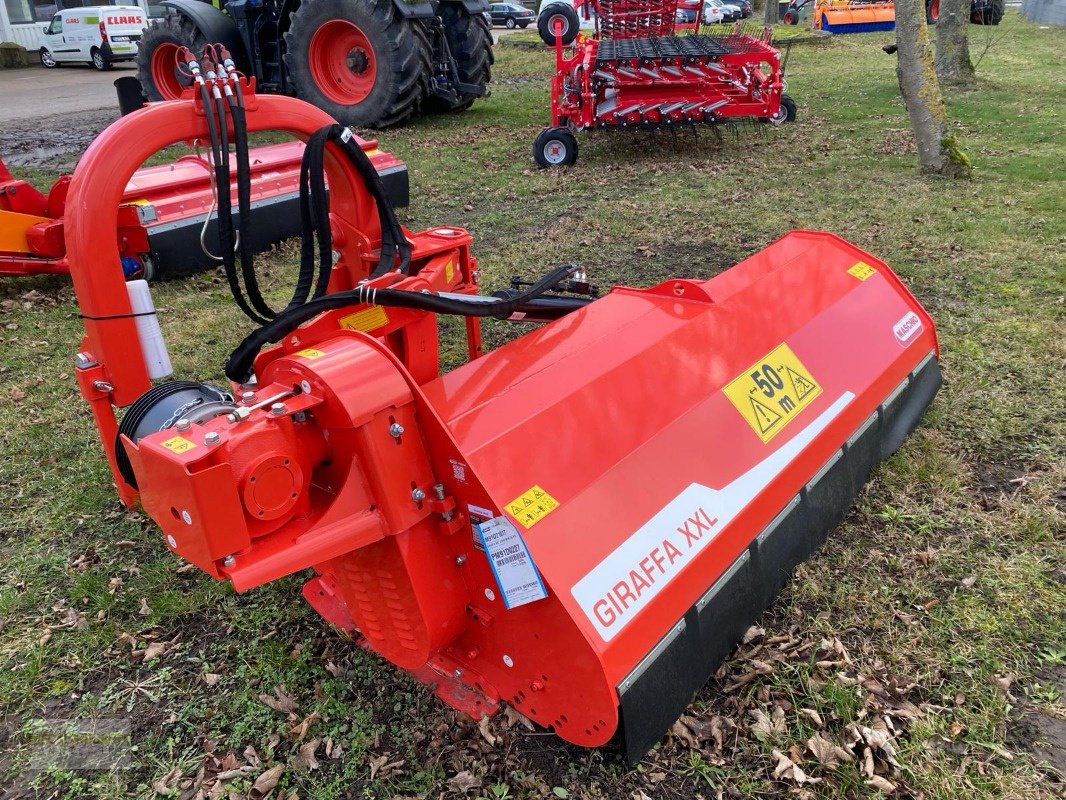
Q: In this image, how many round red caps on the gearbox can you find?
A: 1